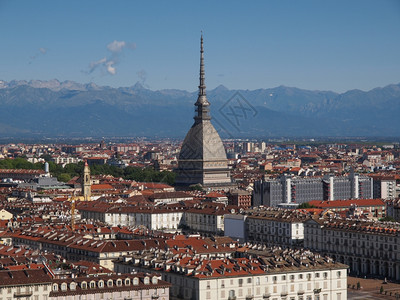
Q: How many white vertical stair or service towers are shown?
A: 3